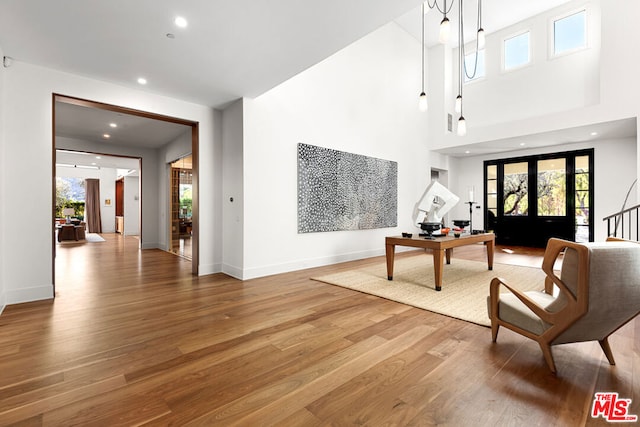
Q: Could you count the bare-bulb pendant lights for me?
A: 5